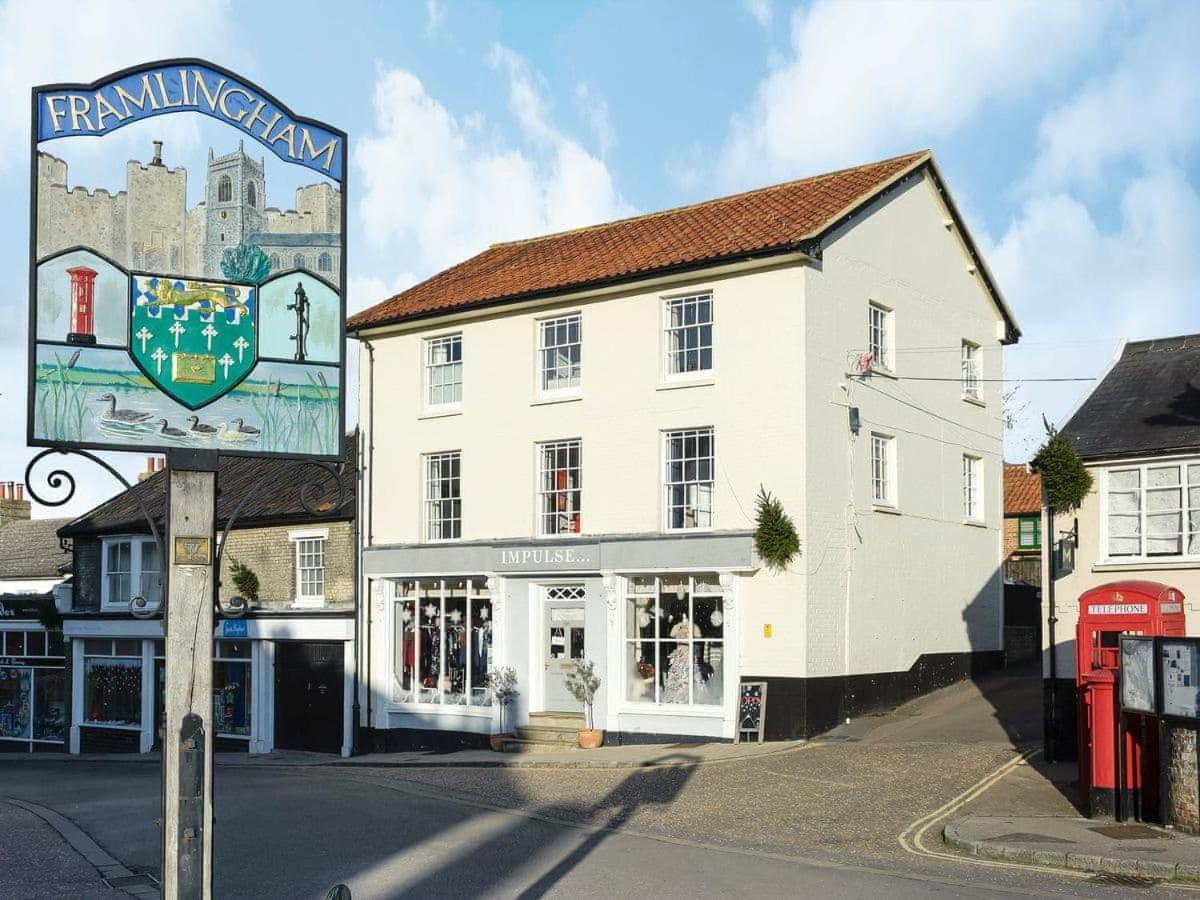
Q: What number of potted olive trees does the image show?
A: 2